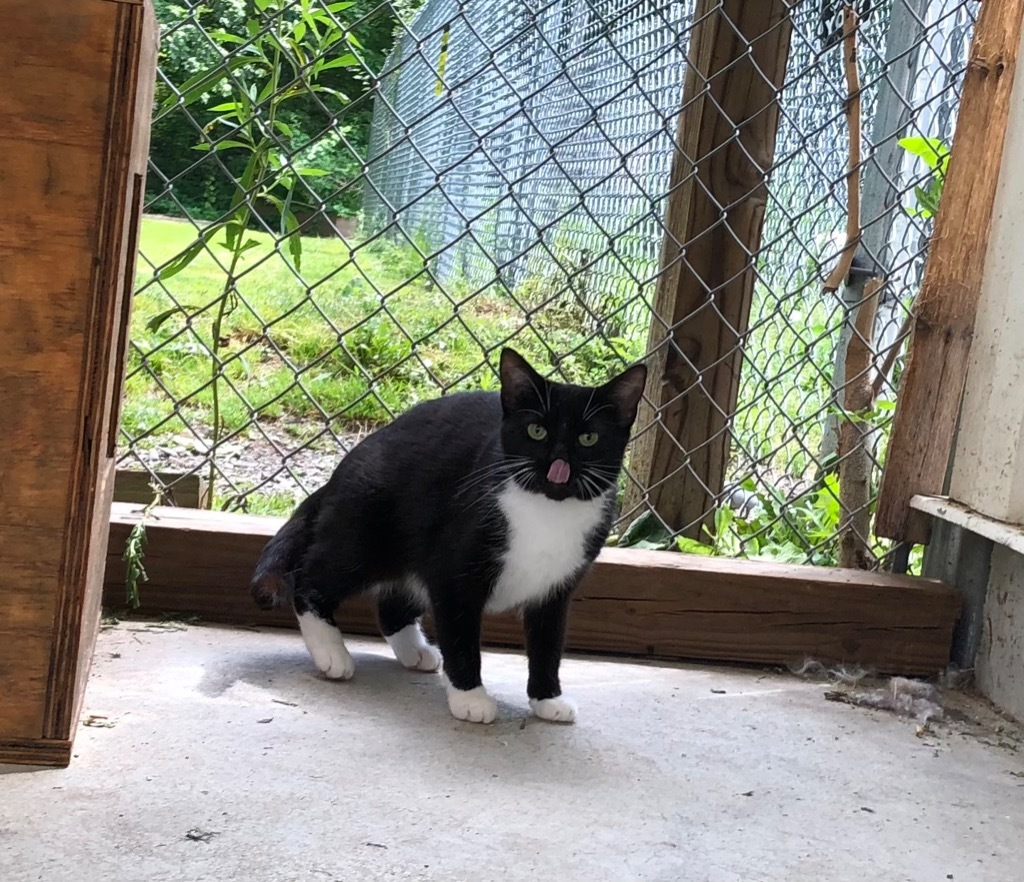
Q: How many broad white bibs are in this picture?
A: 1